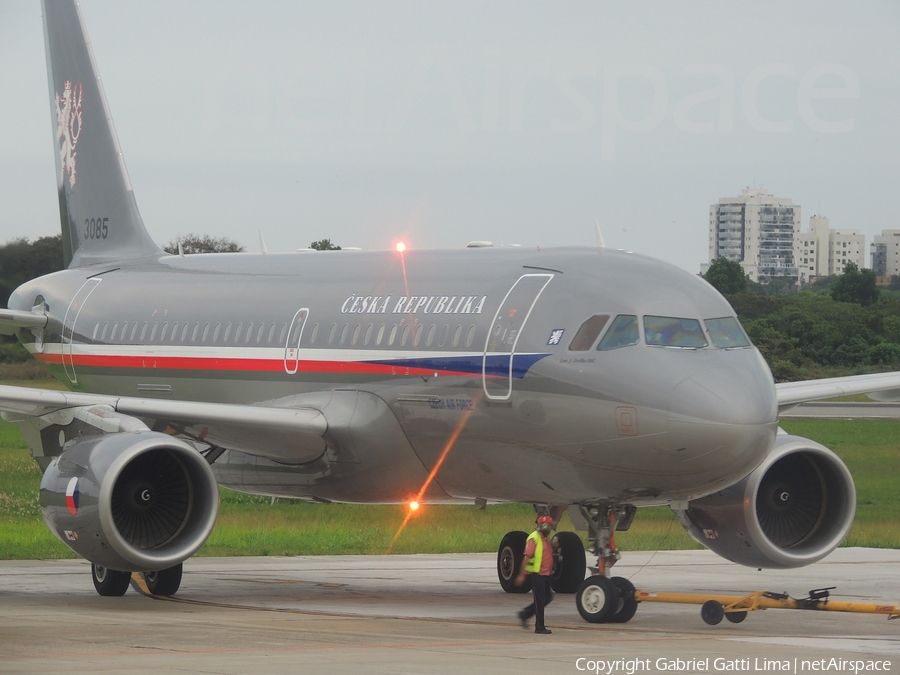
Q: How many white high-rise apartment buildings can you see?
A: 3